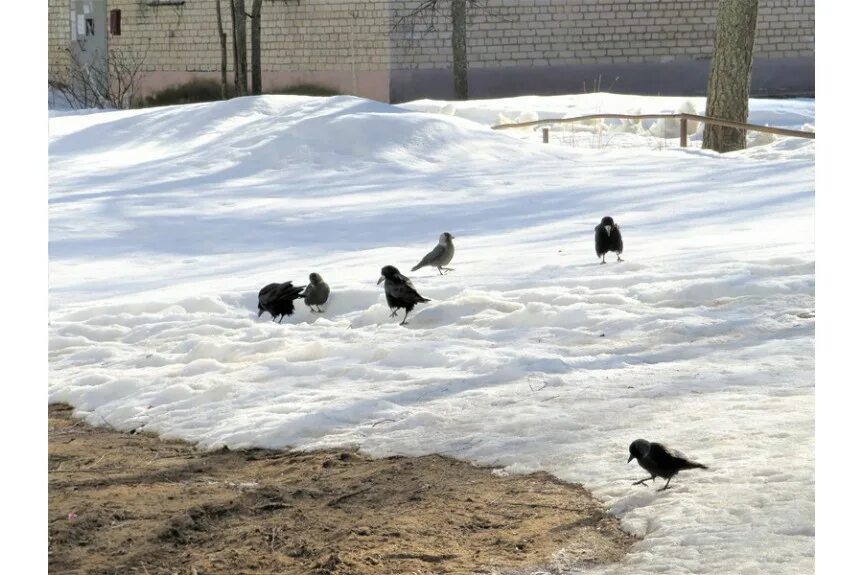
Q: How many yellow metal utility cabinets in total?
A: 0